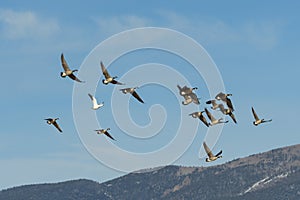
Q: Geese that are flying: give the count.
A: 15